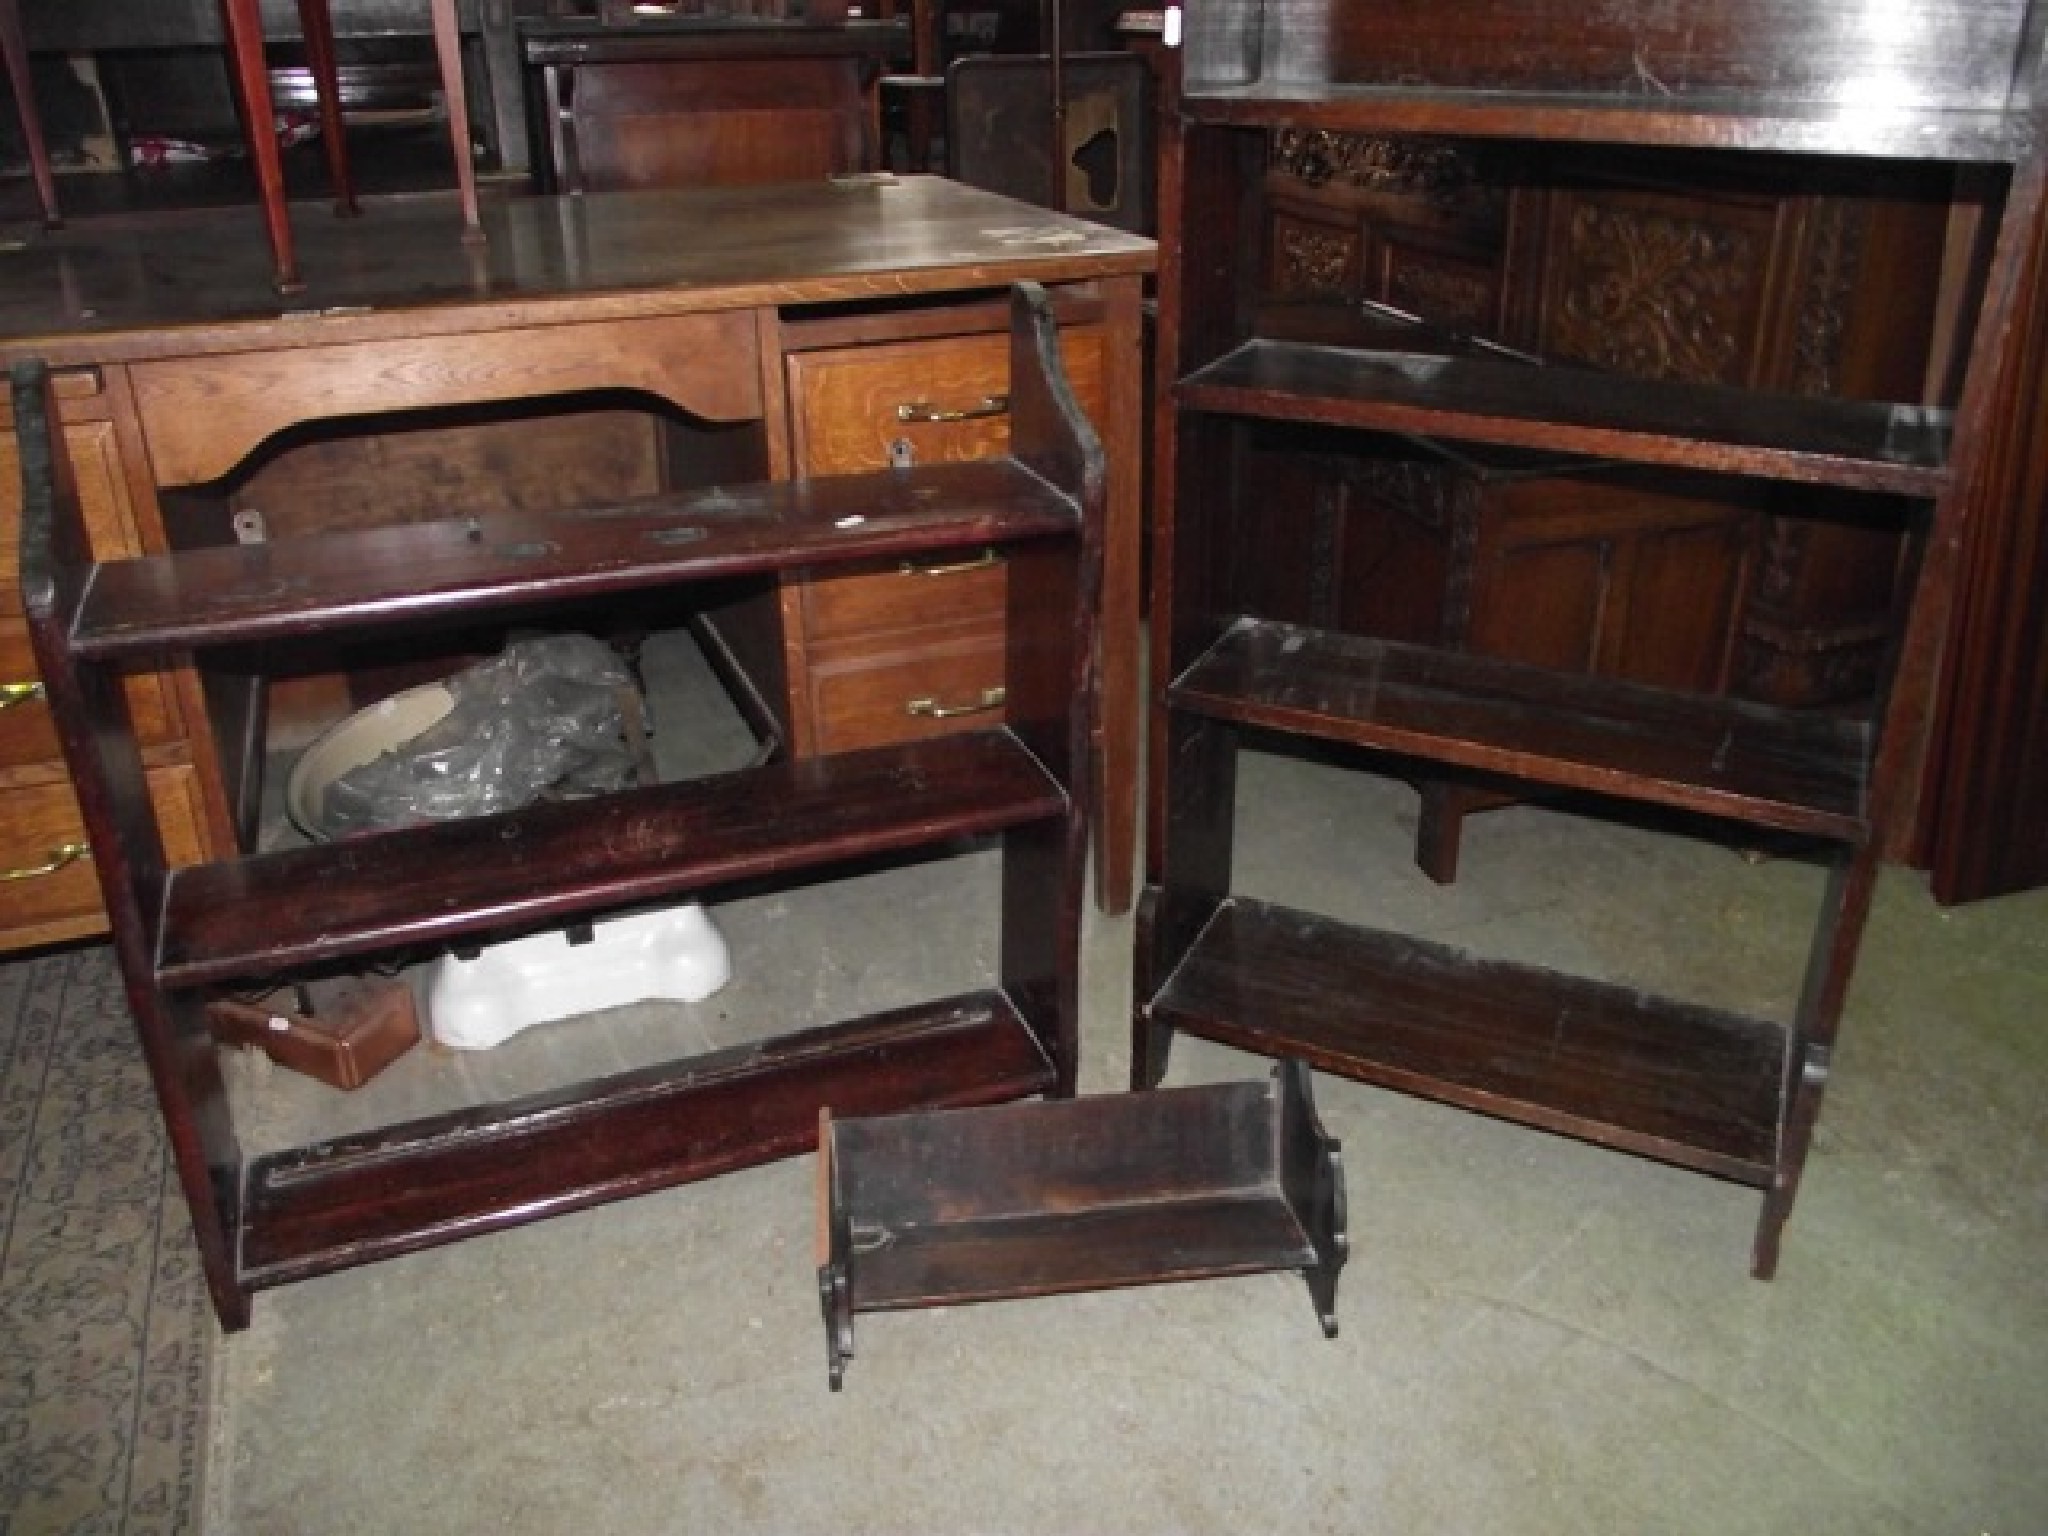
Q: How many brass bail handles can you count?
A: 5